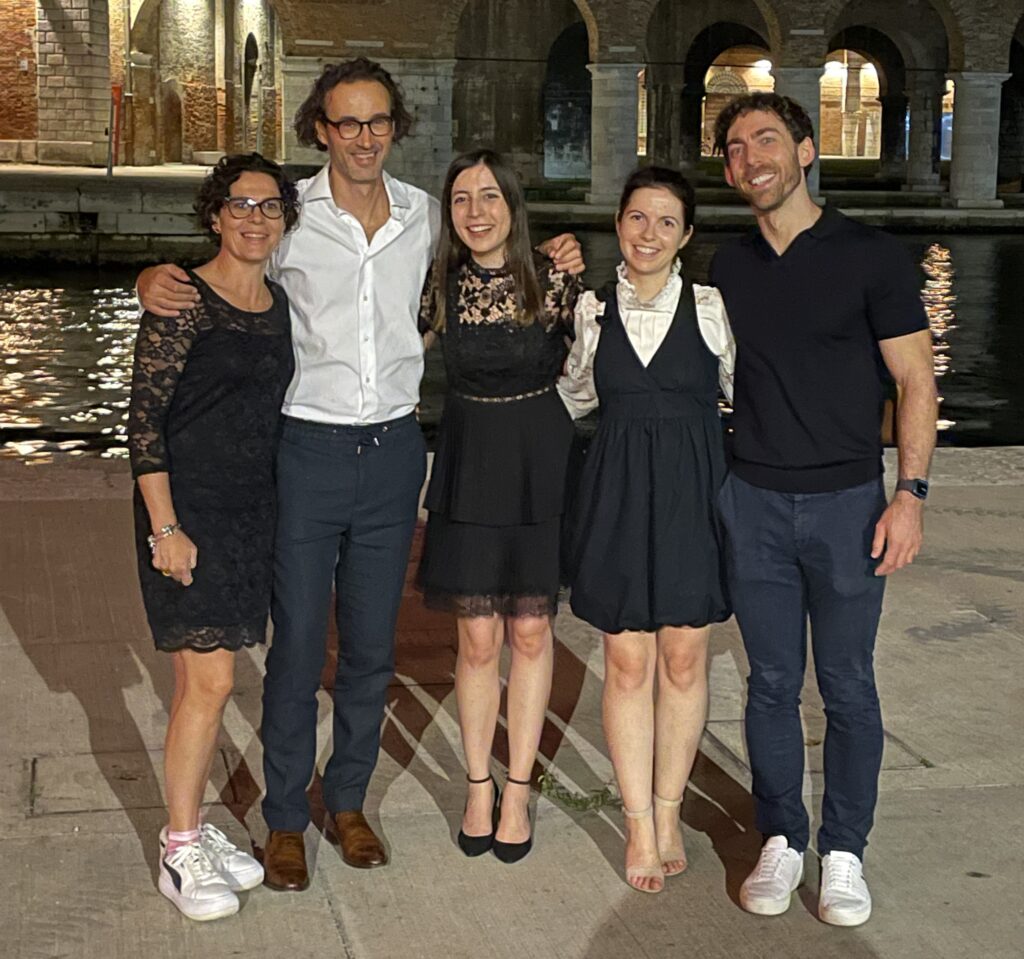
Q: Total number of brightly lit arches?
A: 2